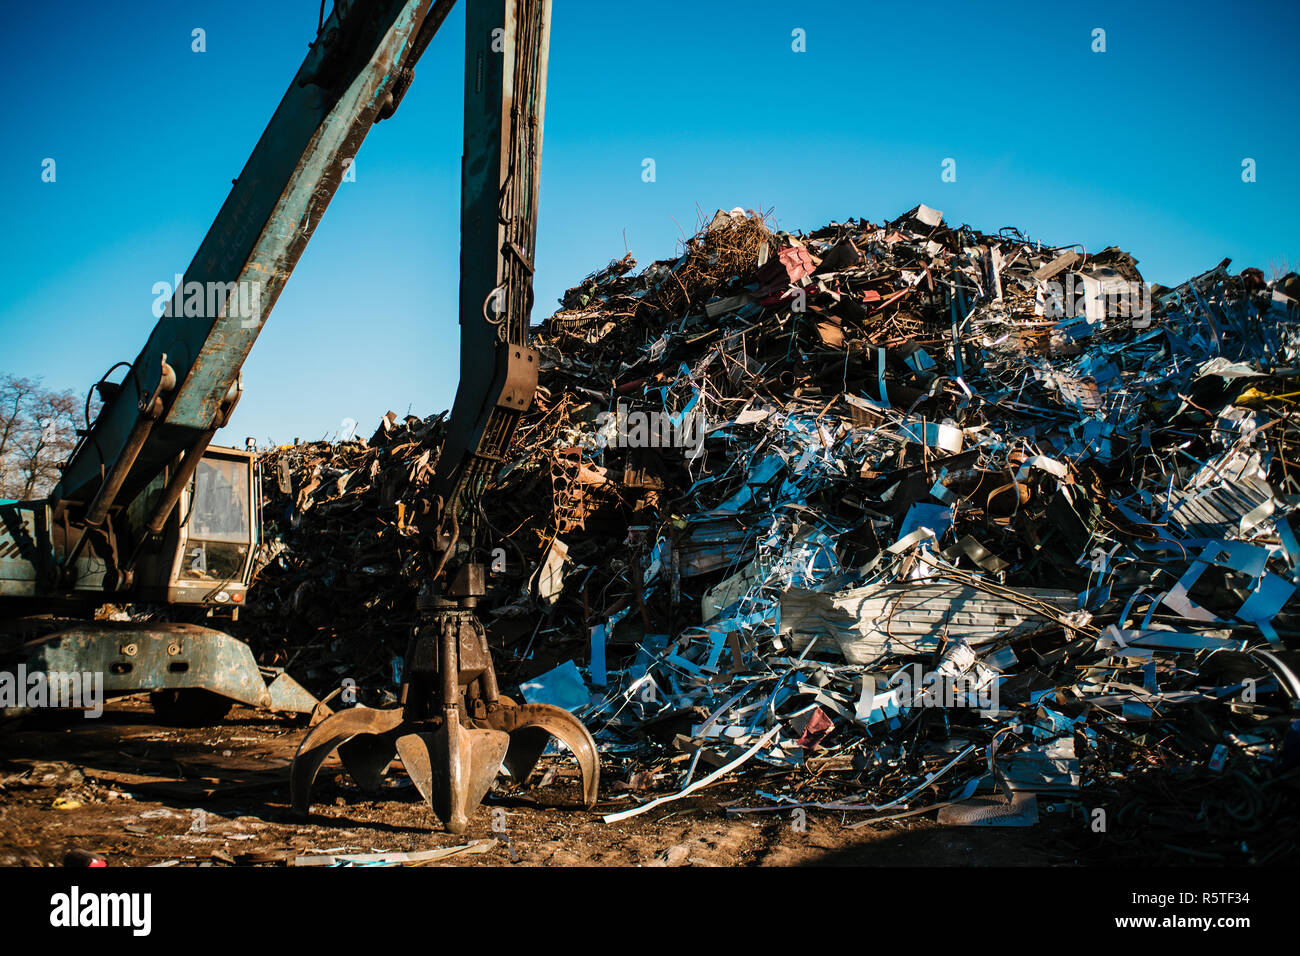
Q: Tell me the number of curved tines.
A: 5